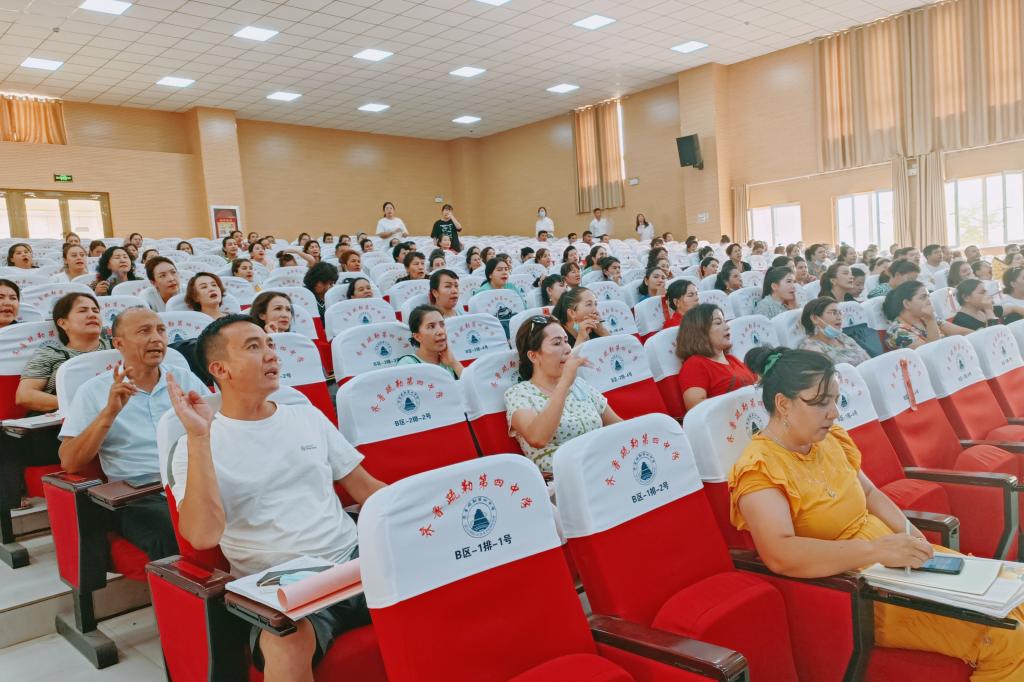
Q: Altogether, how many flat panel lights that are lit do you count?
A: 13